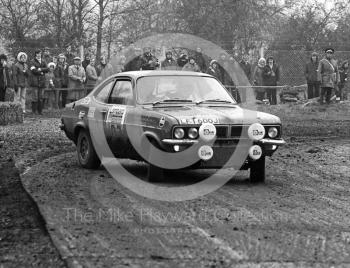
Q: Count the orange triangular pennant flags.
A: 0